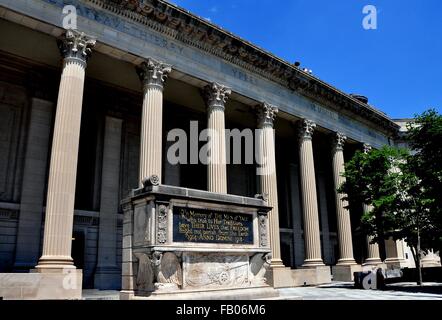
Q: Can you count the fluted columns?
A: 7